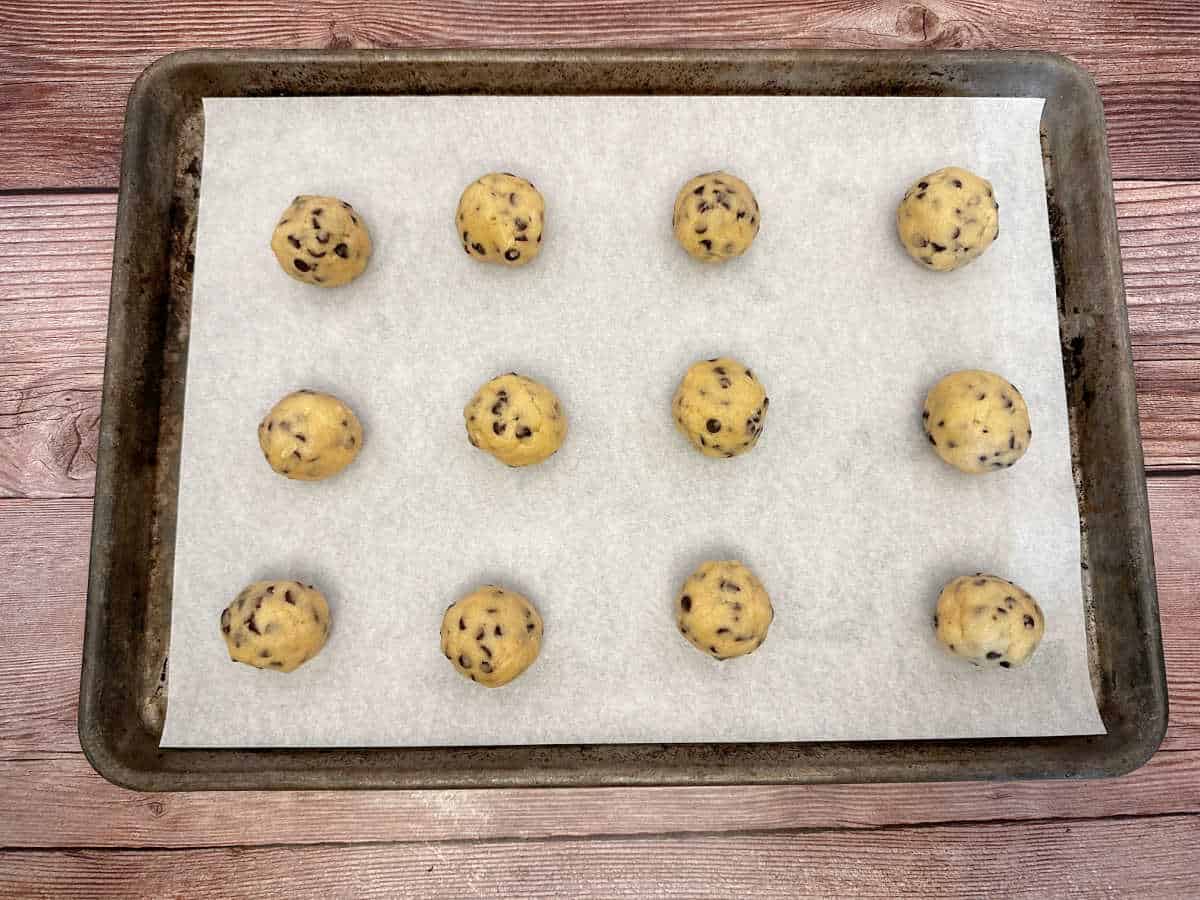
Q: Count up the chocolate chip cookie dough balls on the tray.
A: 12